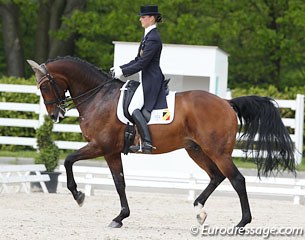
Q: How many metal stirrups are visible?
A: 1